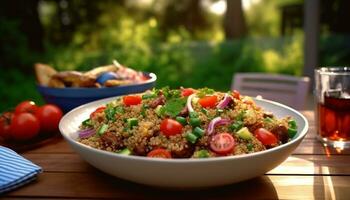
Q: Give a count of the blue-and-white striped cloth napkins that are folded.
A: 1